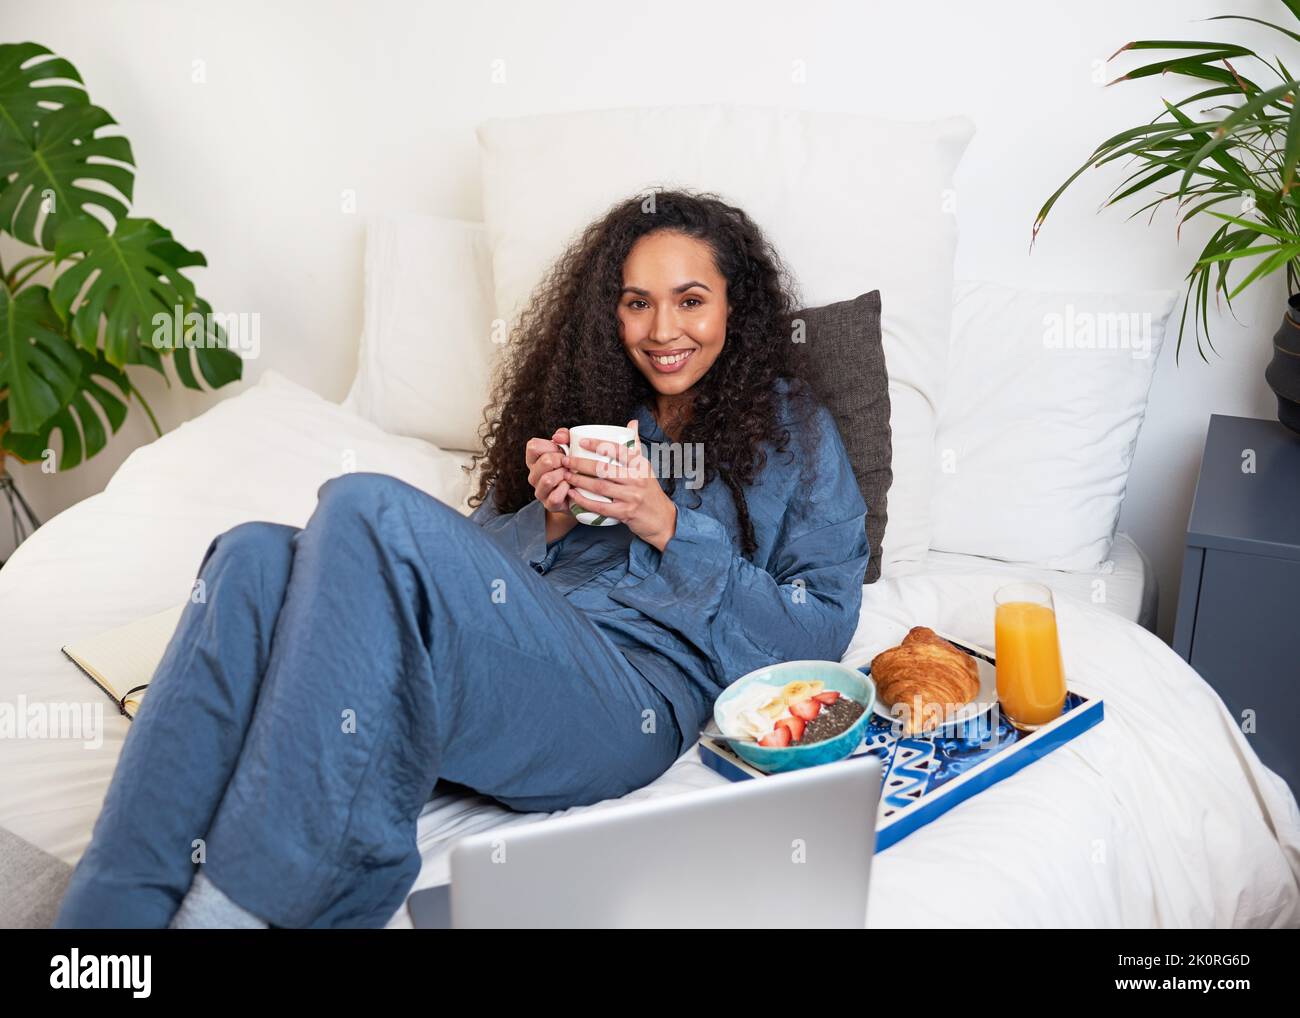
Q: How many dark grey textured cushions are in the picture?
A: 1